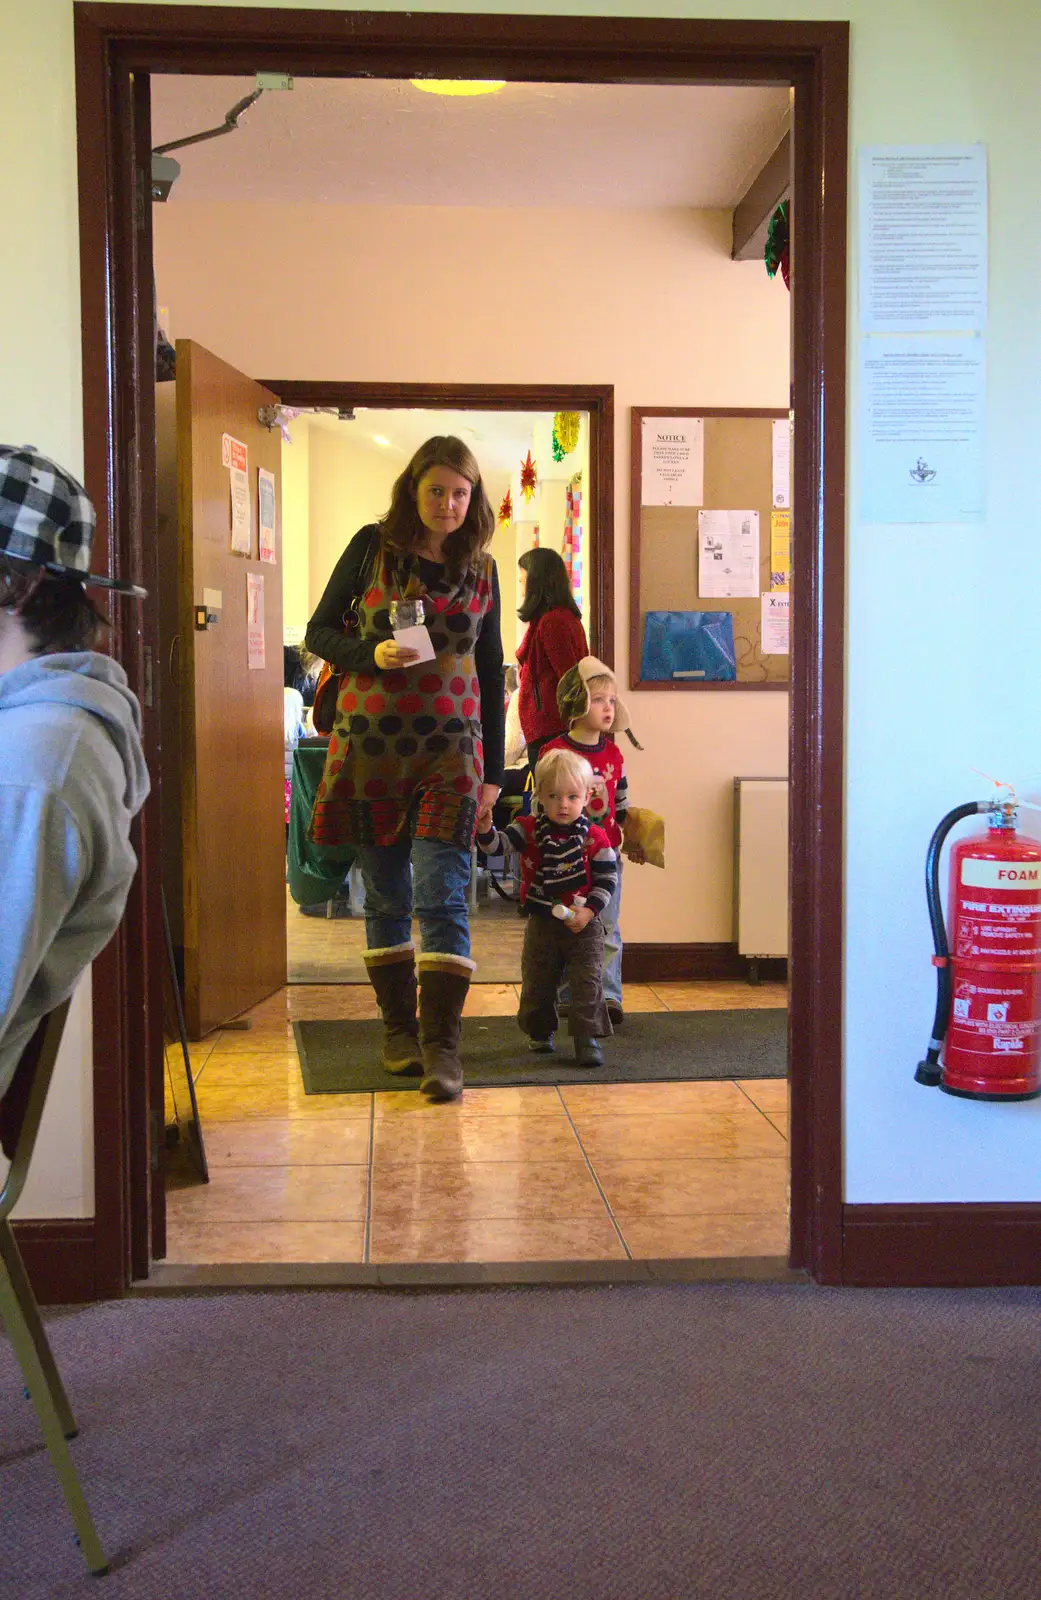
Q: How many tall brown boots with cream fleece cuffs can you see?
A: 2